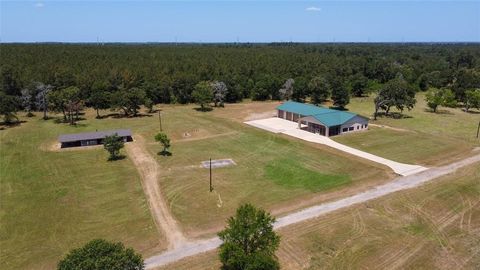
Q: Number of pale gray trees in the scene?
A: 4